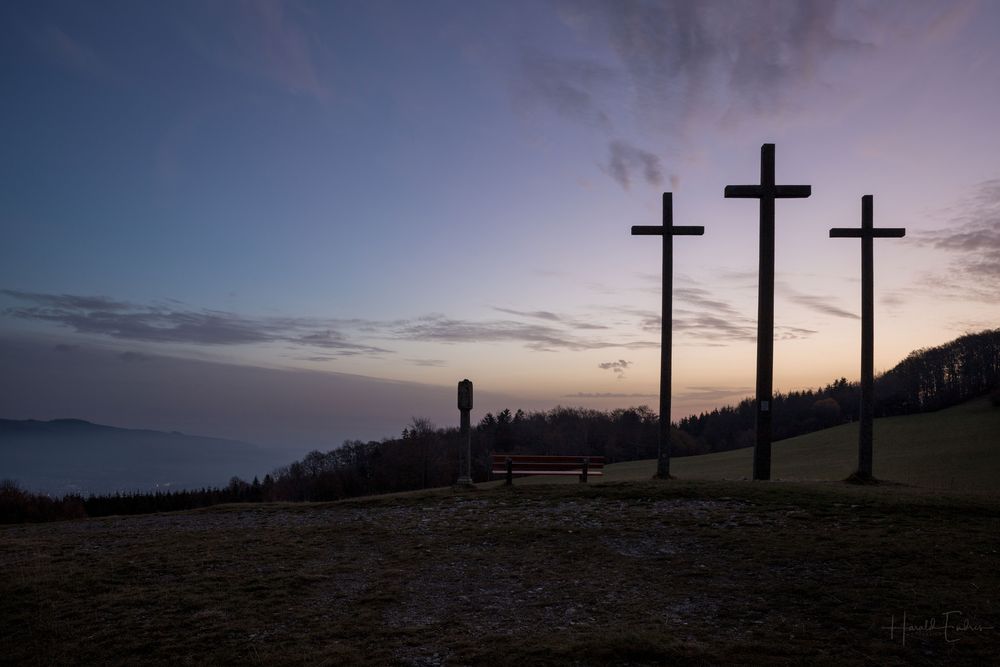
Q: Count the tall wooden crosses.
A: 3